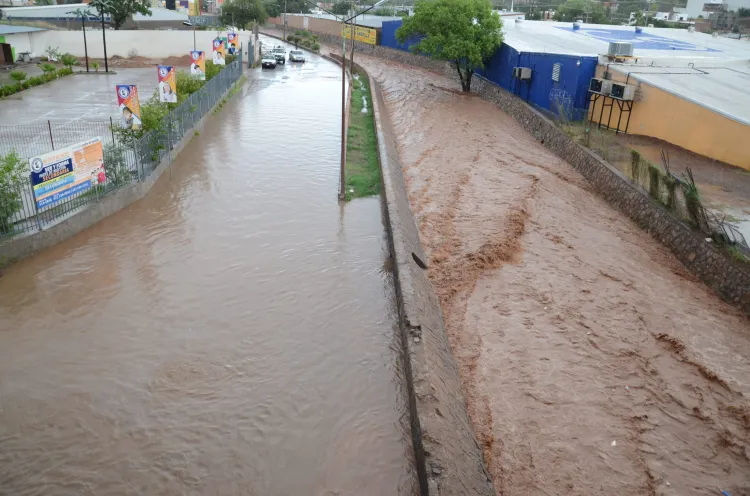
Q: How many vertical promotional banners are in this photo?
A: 5